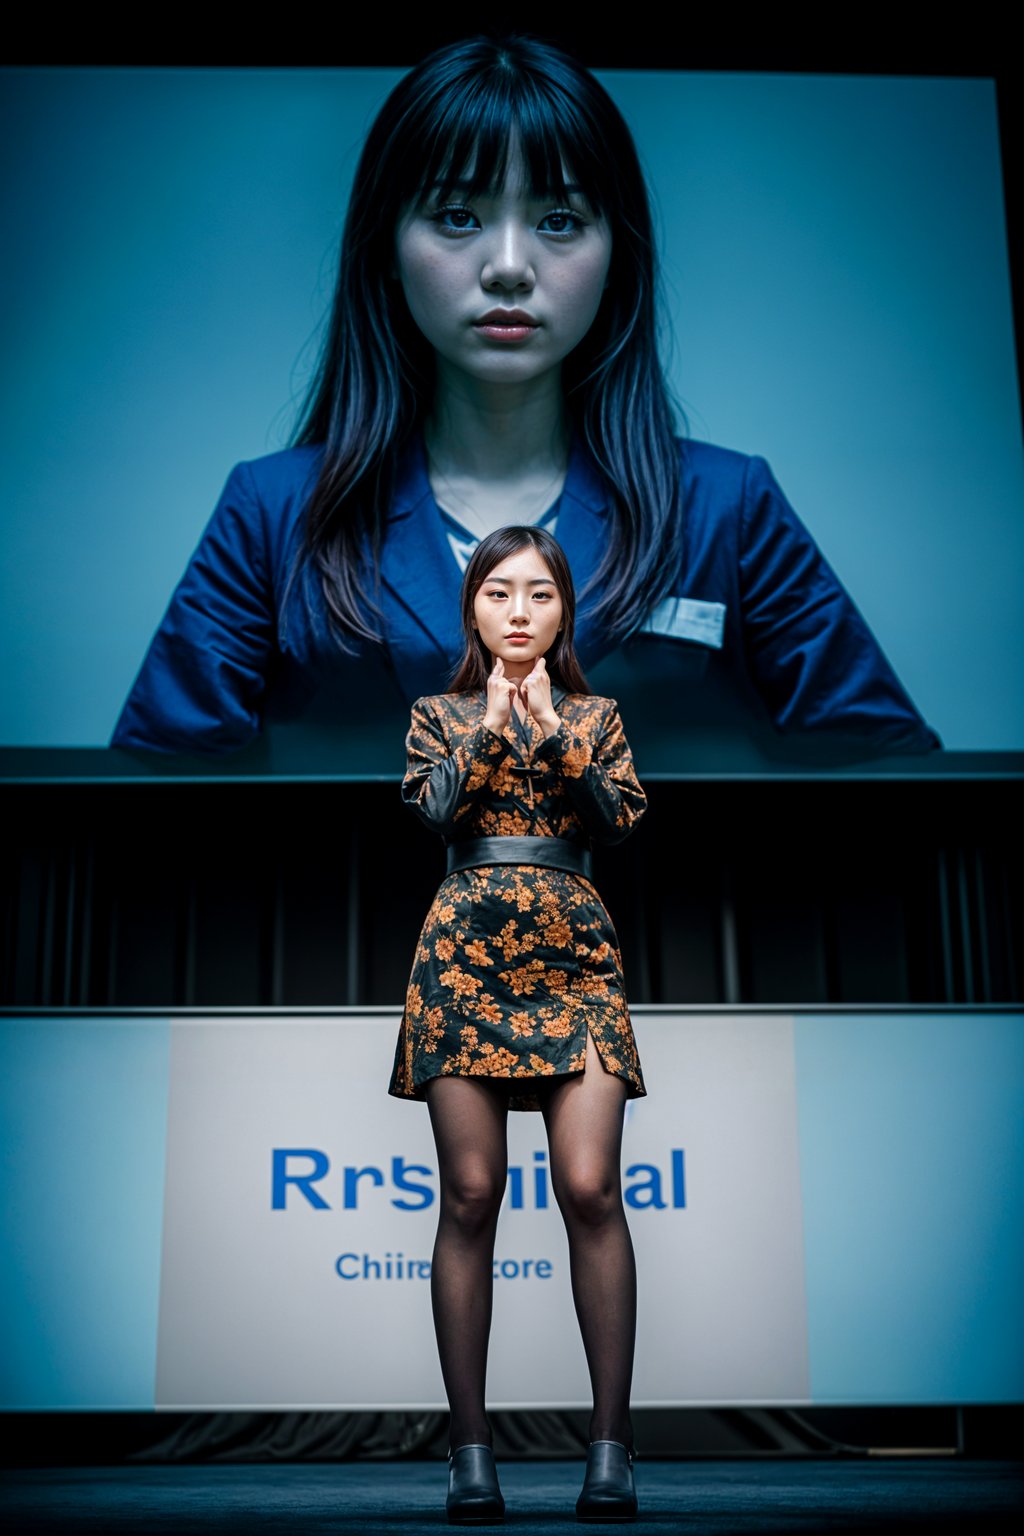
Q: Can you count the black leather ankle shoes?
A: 2